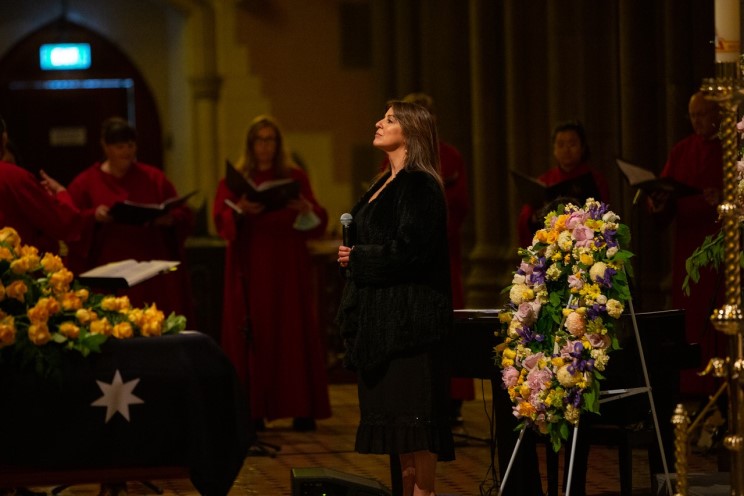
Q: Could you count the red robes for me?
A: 6